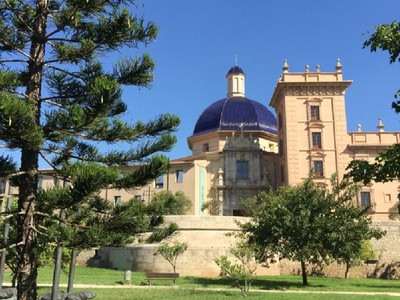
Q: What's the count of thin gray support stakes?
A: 3